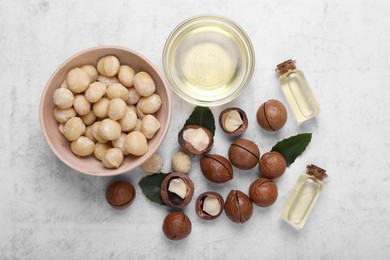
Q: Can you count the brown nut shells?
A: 12